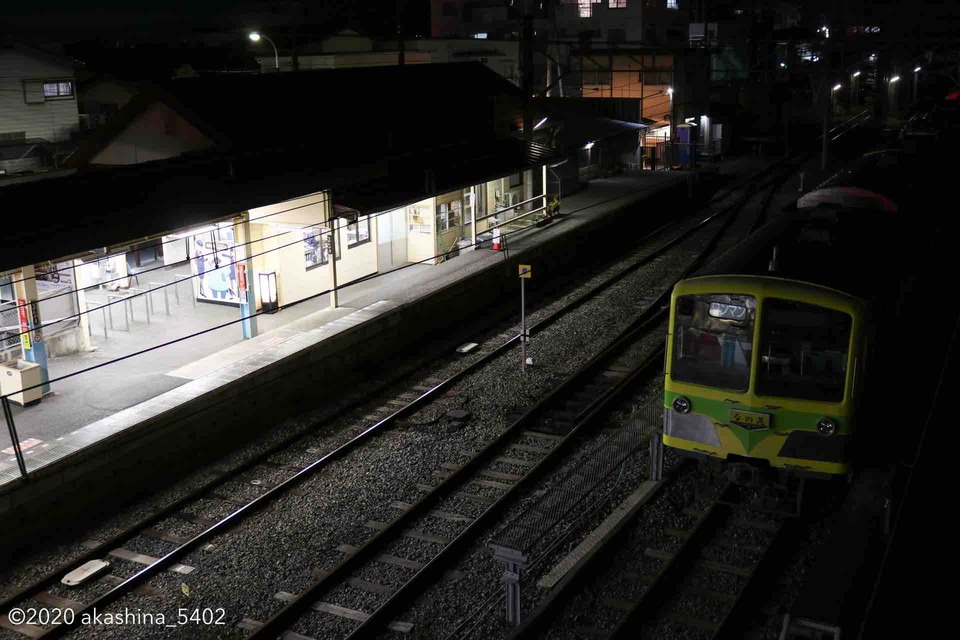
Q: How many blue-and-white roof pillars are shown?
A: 2